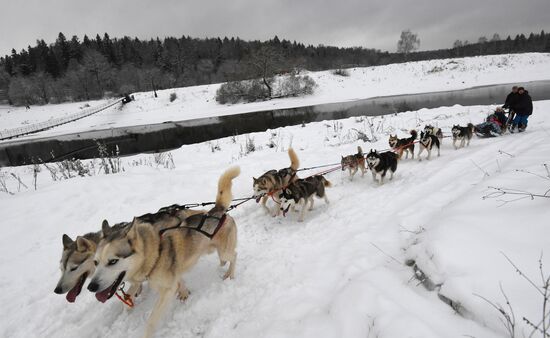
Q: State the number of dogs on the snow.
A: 10